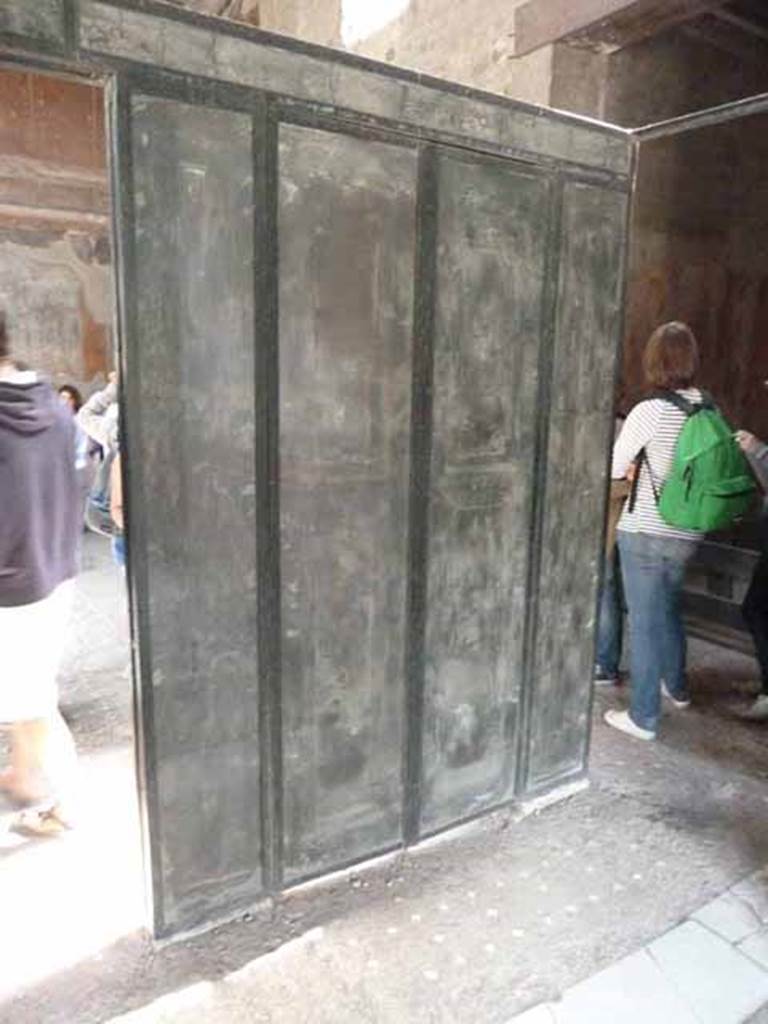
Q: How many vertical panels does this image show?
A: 4